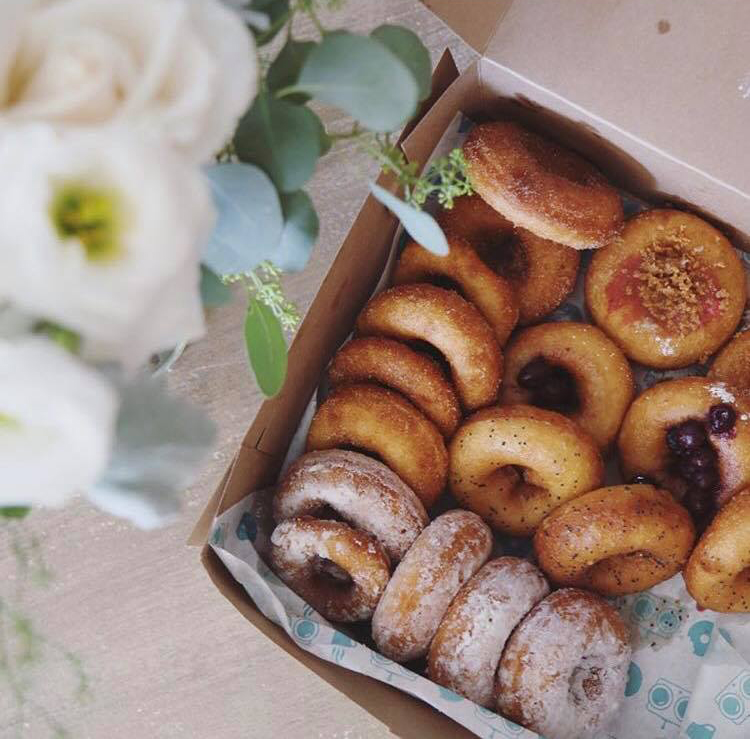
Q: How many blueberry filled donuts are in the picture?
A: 2